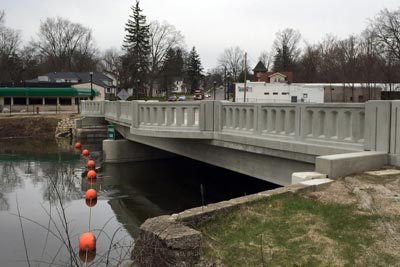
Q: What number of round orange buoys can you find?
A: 6